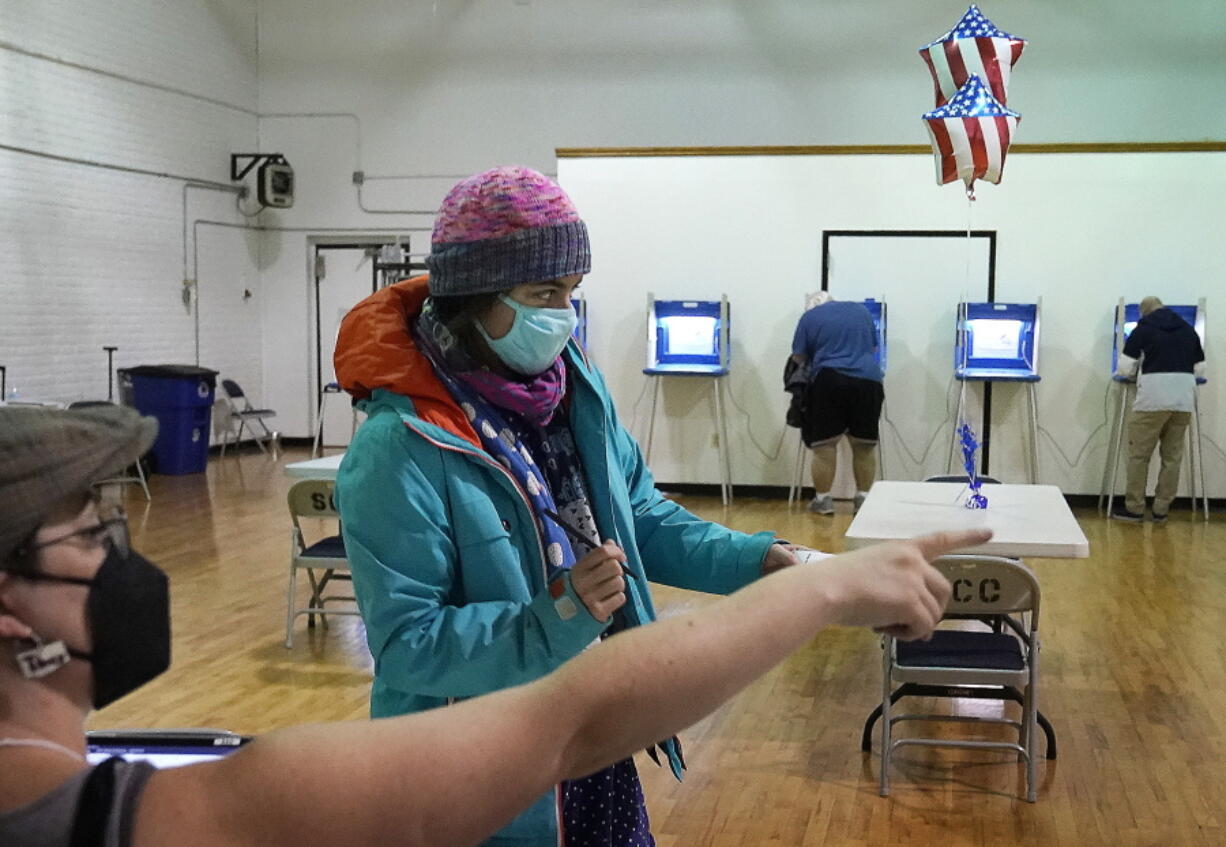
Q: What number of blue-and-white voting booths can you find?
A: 5